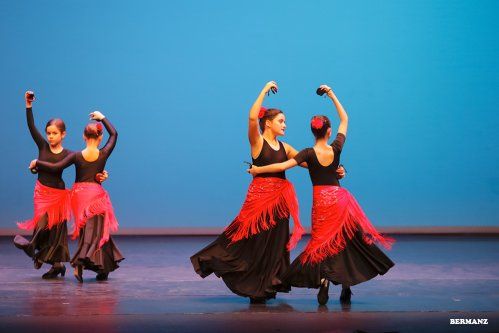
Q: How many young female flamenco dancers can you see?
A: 4